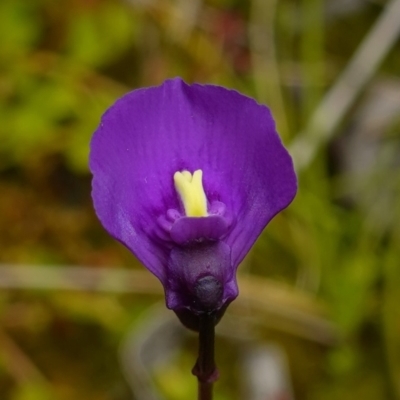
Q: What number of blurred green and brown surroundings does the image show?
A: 1